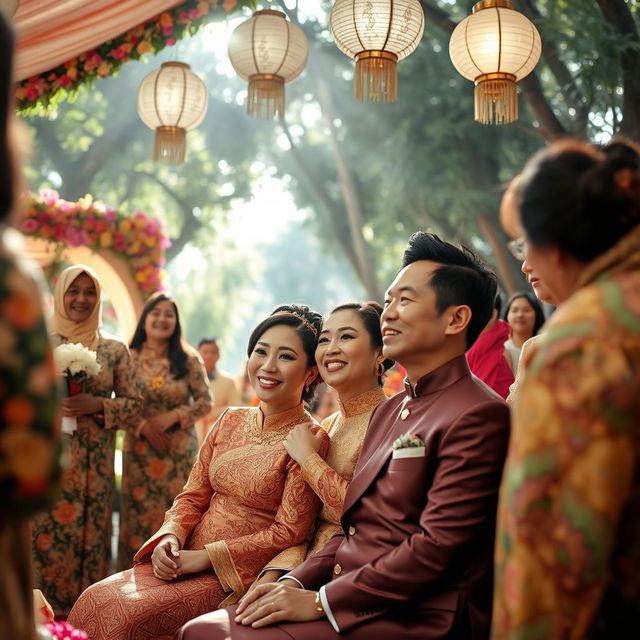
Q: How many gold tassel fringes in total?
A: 4